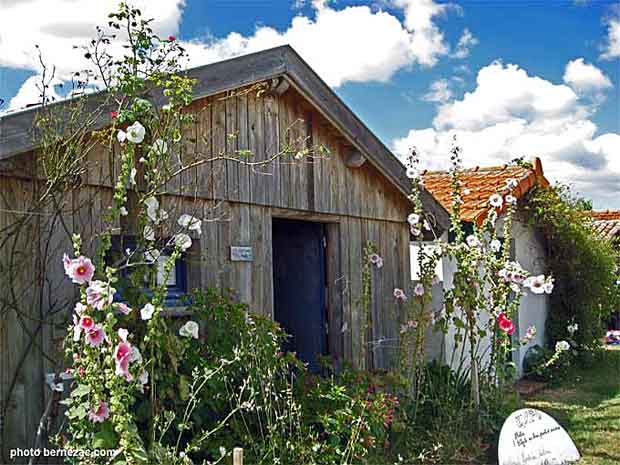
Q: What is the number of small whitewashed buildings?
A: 1